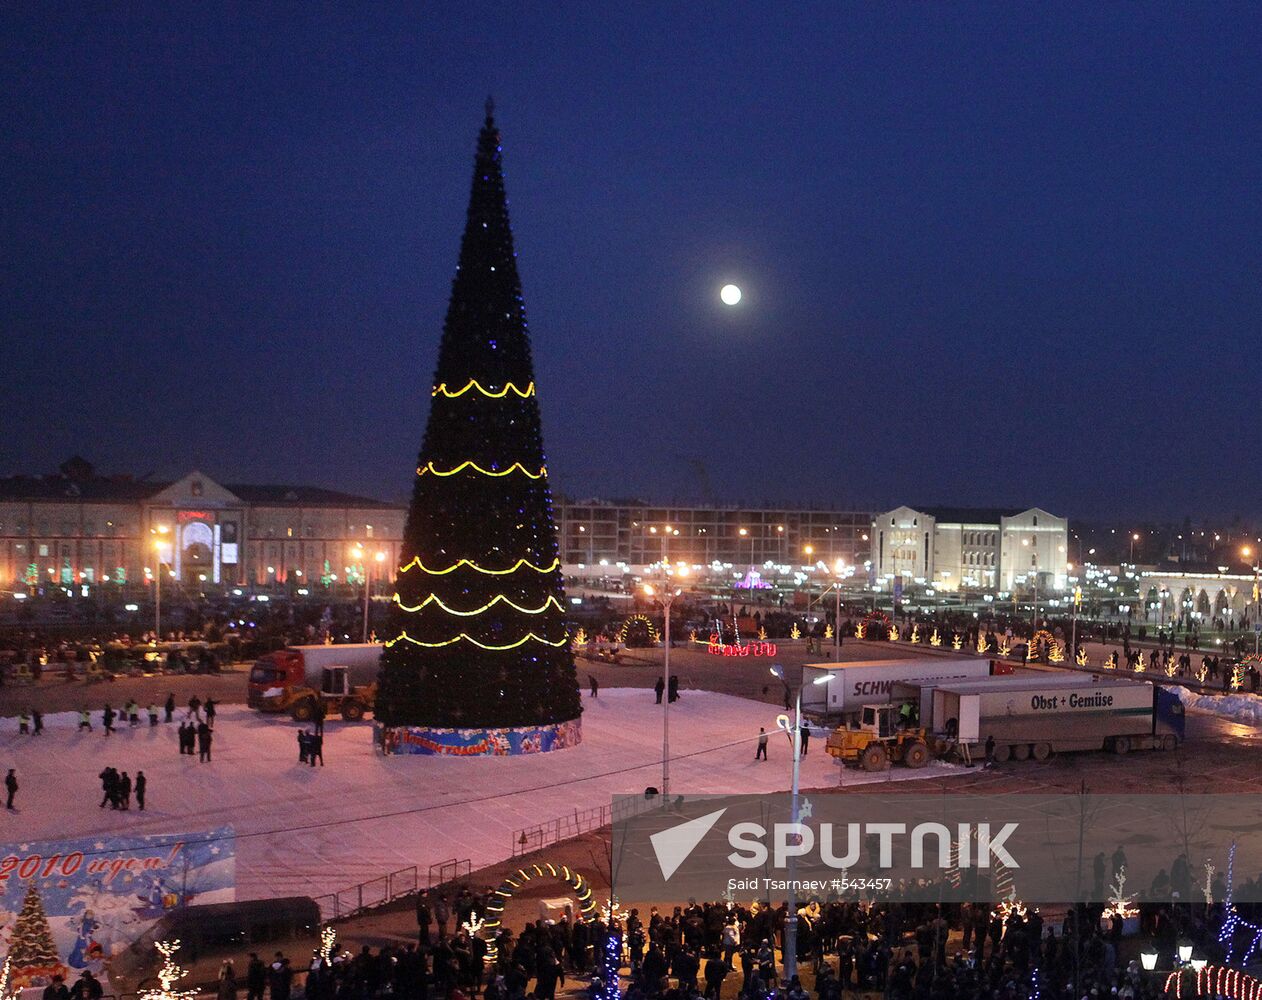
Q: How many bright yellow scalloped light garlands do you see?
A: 5